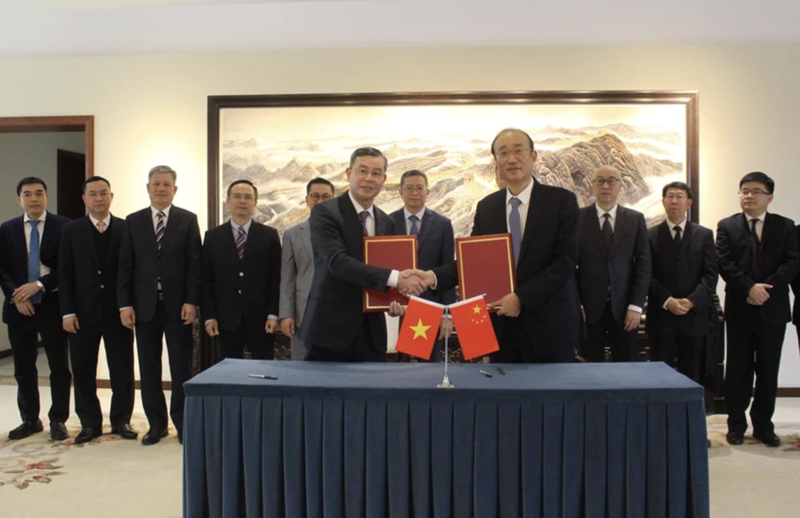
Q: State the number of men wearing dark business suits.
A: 10